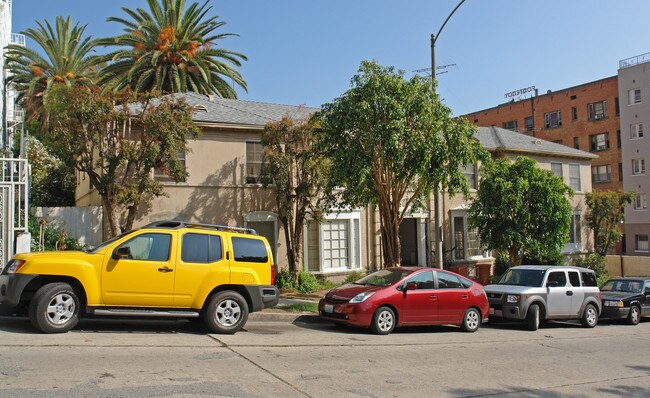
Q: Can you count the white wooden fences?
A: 1